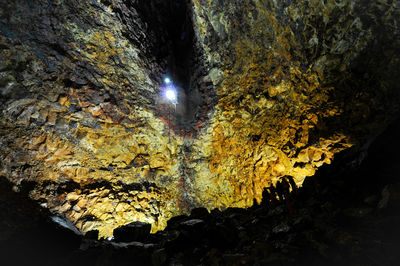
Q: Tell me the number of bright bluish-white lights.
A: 2